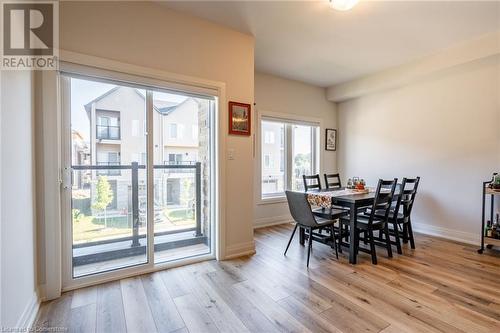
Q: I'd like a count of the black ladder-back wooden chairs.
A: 4